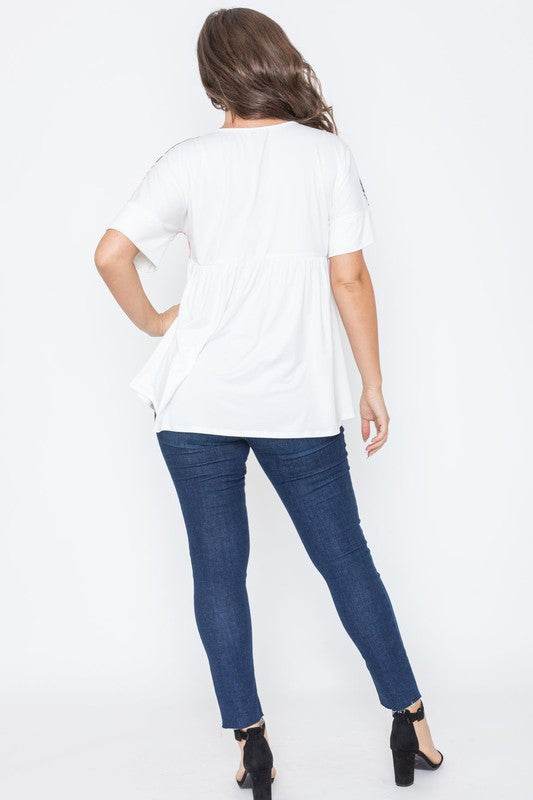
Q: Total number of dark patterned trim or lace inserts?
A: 2